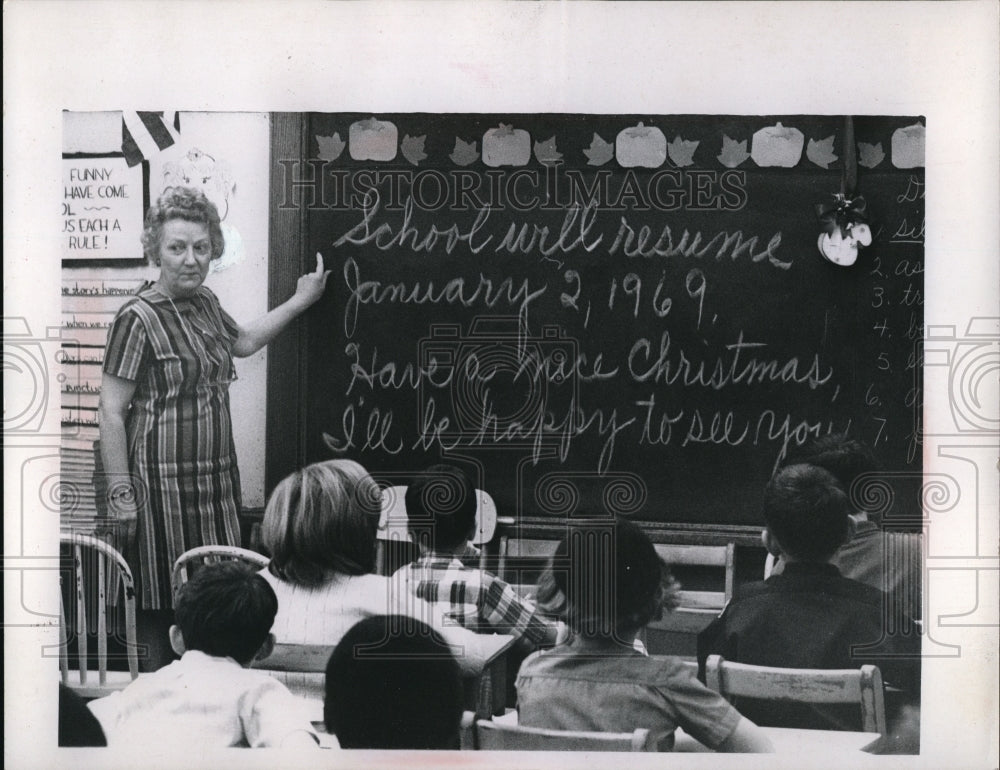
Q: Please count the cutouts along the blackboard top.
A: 14